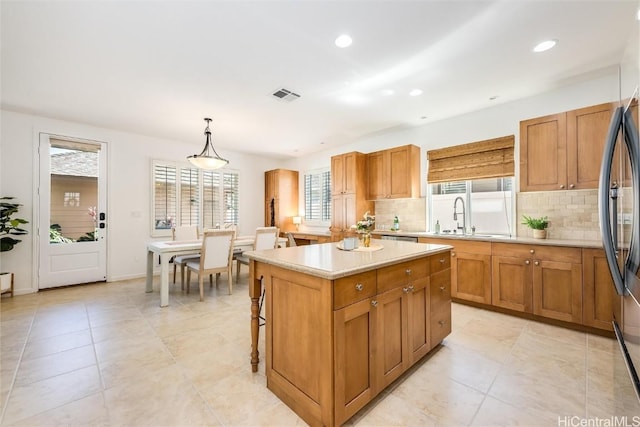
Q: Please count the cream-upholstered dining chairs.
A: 4